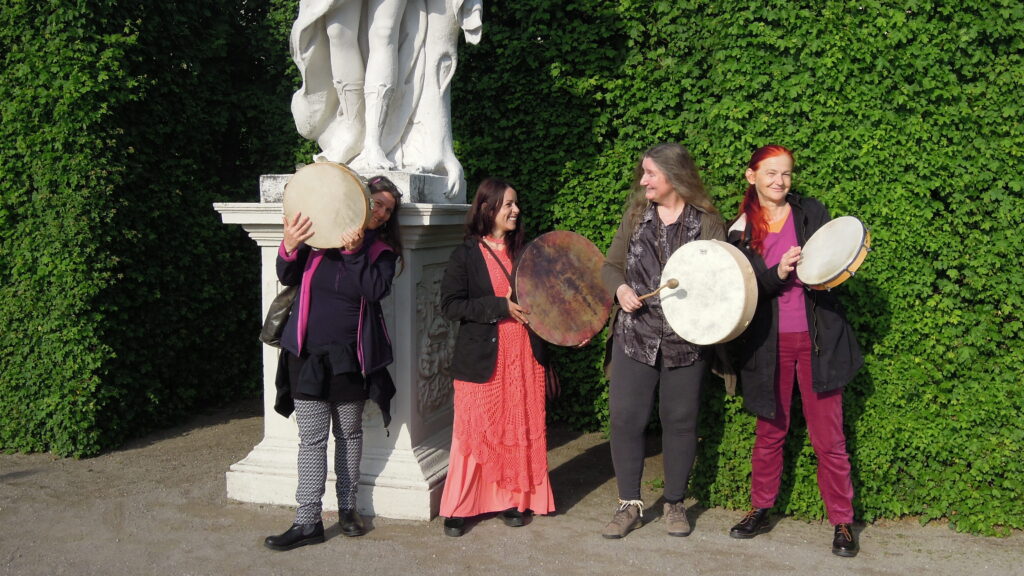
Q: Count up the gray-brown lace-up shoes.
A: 2